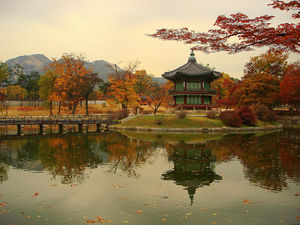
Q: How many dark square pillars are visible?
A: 5